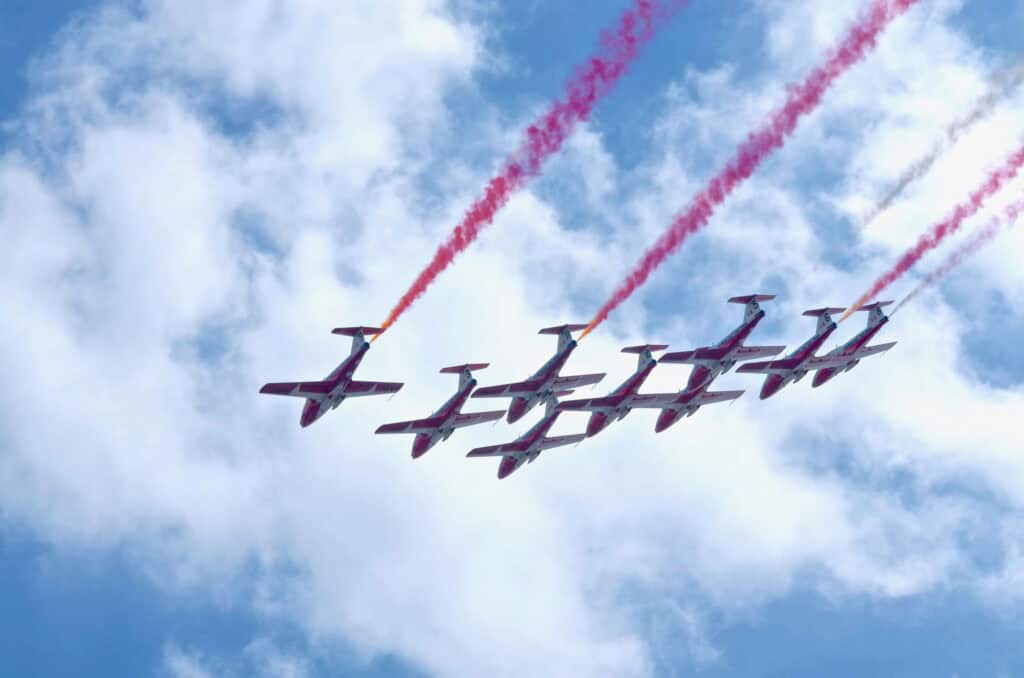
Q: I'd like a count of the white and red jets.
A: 9